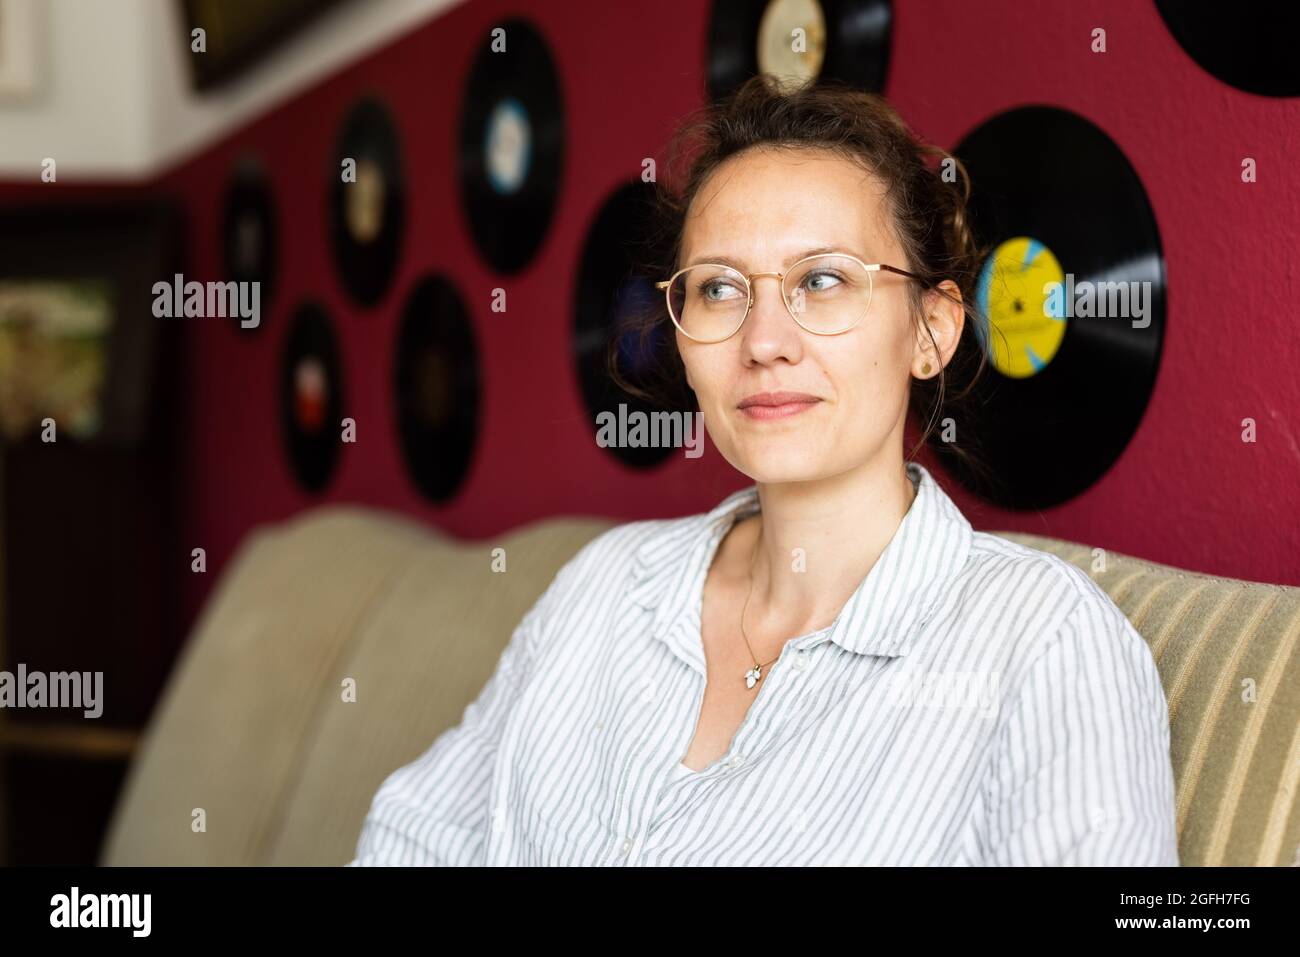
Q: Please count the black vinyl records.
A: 9